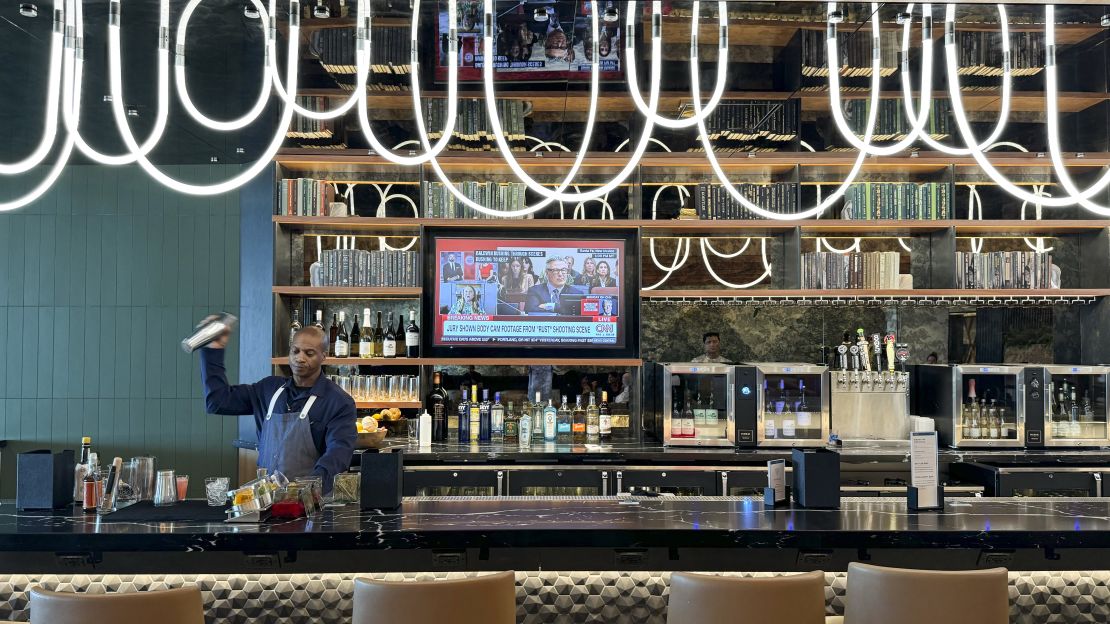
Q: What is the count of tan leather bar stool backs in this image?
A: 4